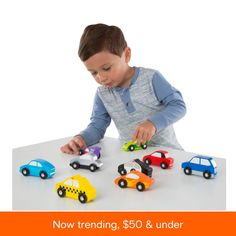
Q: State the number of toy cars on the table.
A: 9